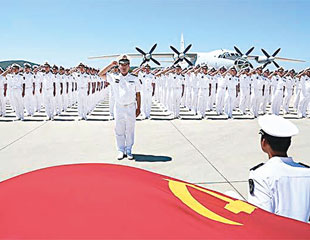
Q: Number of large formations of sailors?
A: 1